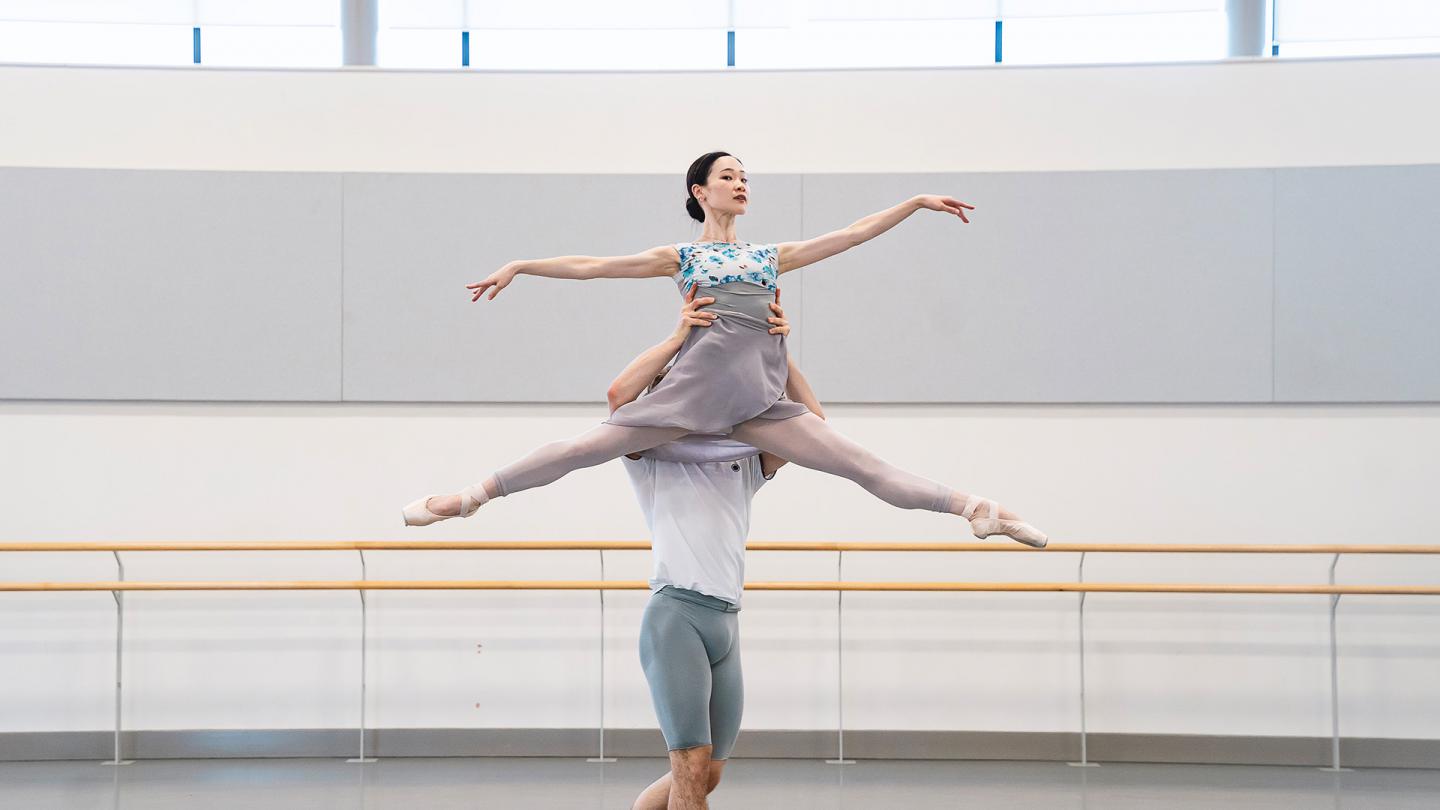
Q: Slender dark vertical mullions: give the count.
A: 5